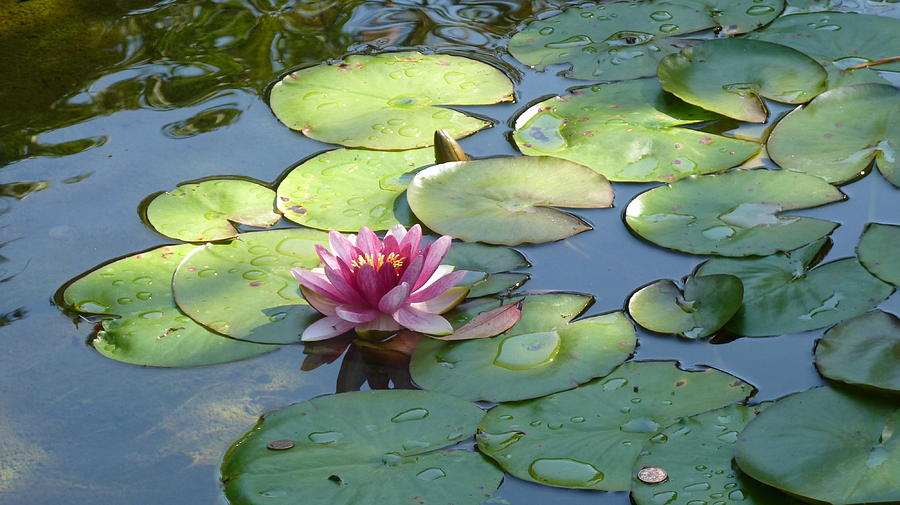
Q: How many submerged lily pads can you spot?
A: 0